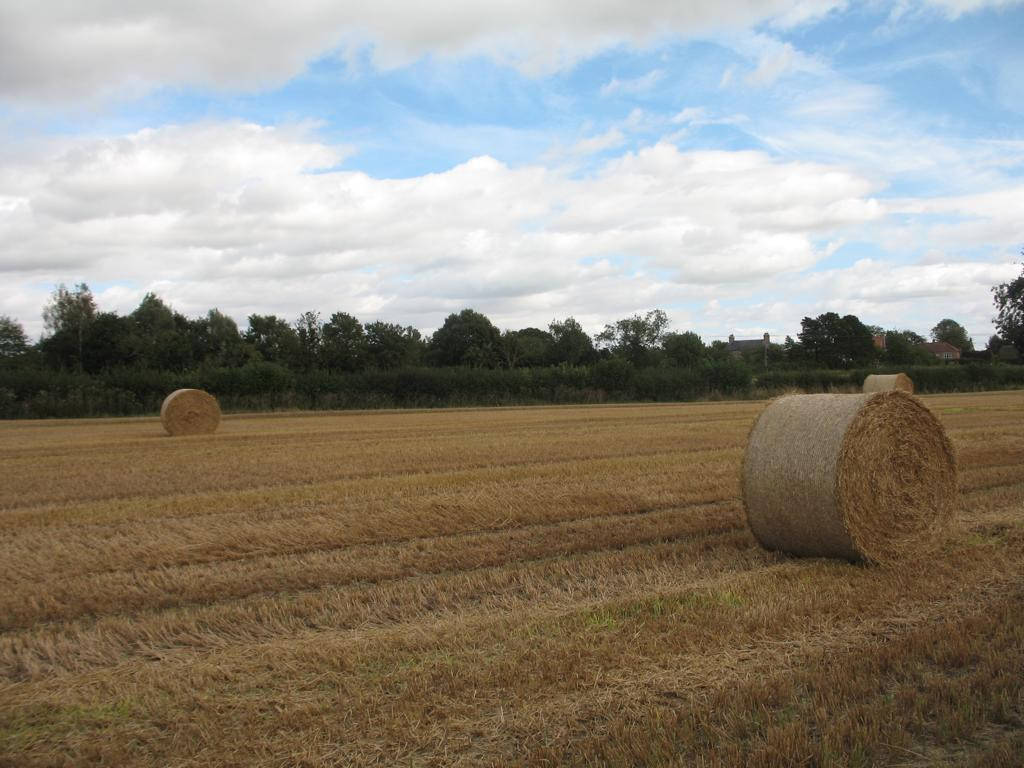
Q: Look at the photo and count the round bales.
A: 3